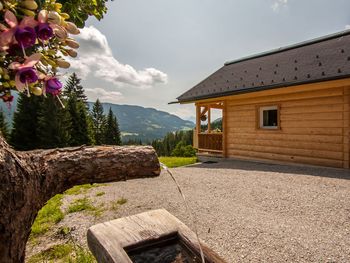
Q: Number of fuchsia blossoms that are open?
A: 4